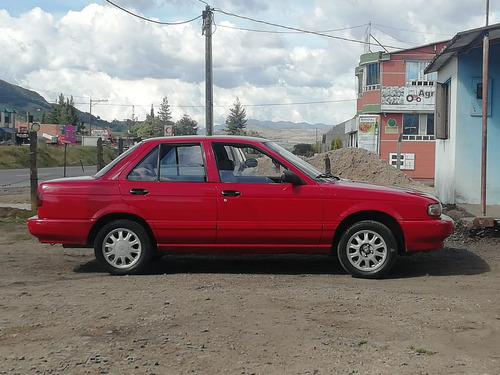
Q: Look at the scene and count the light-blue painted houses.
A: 1